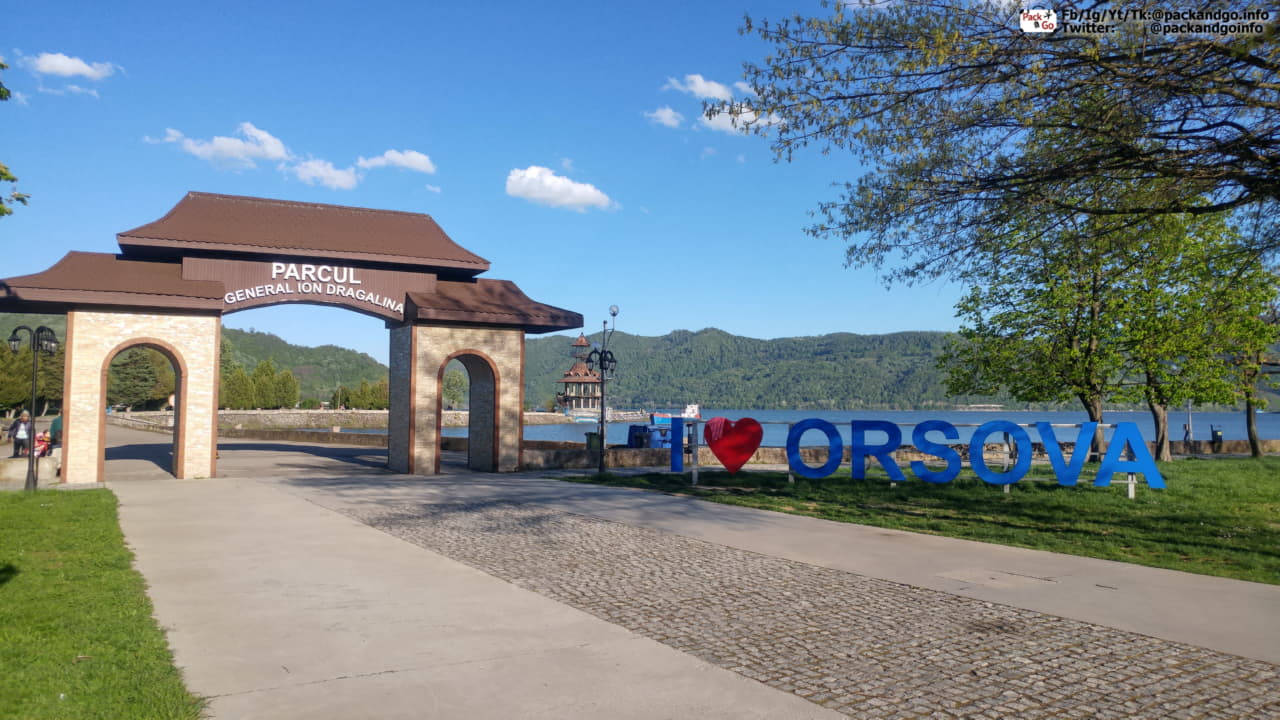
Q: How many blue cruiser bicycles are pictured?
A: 0